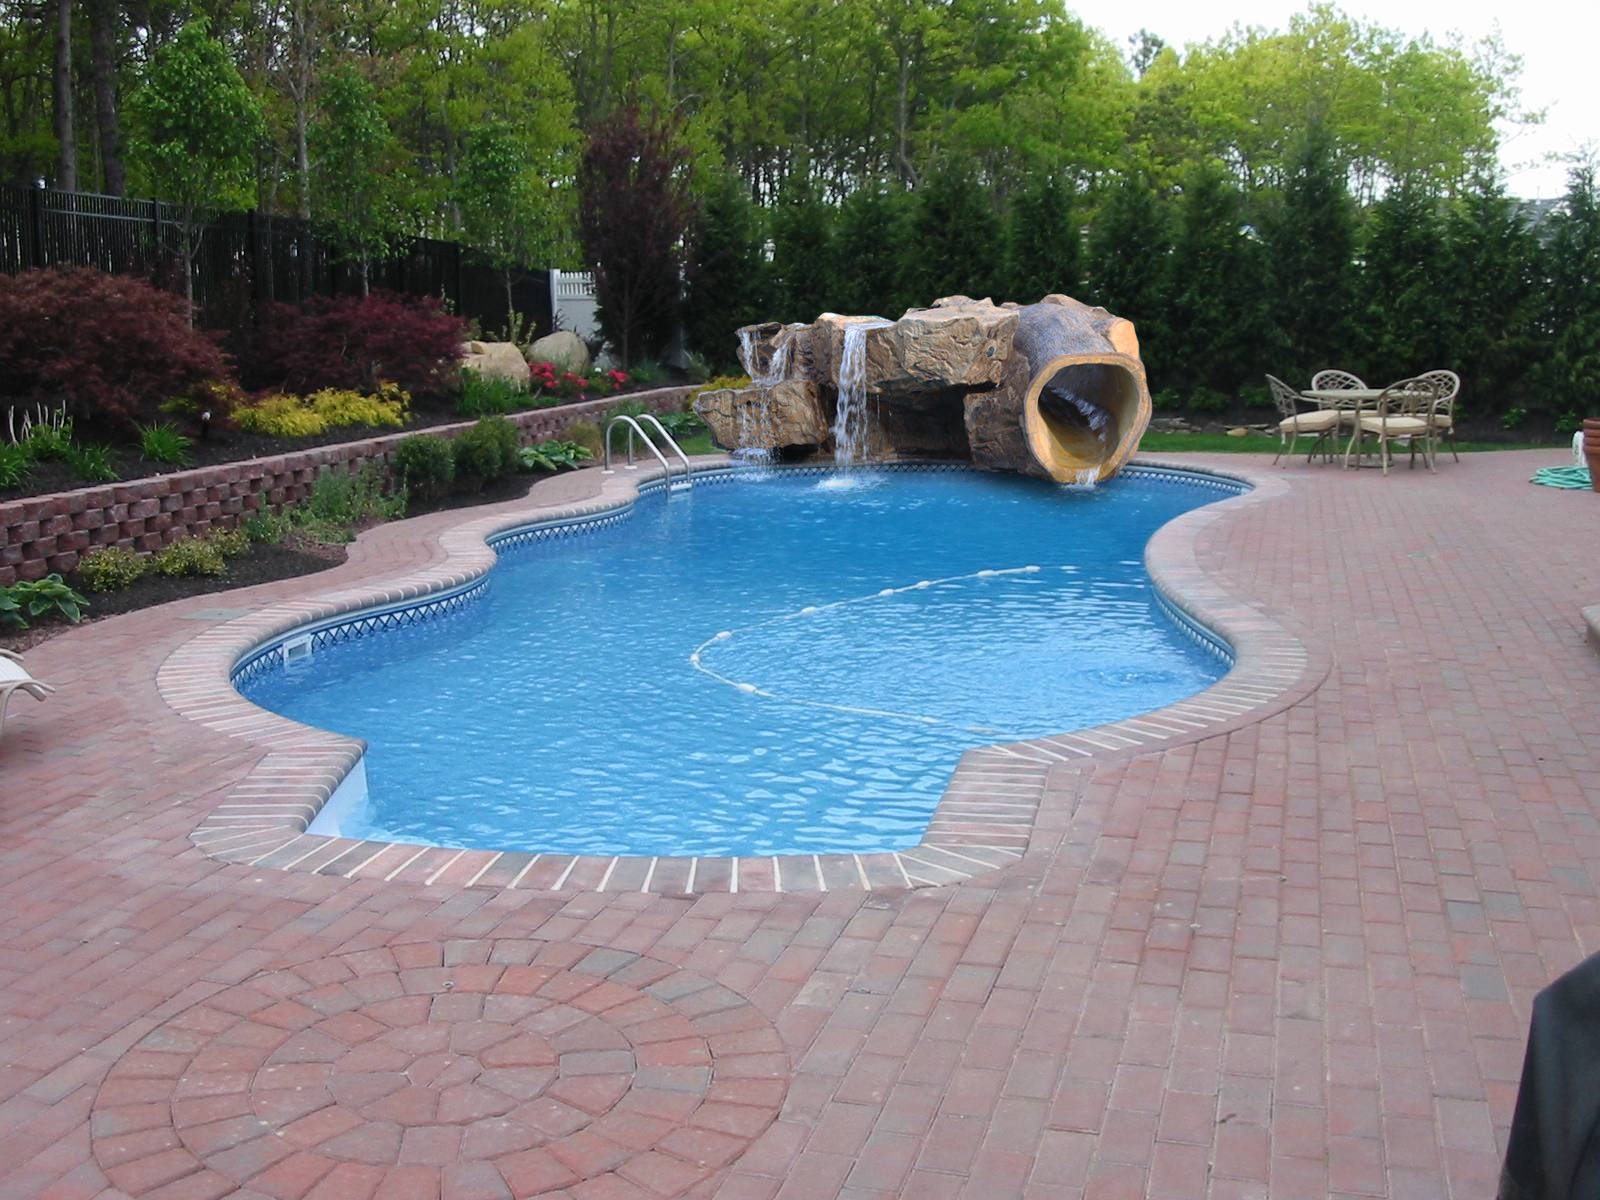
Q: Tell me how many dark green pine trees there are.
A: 11